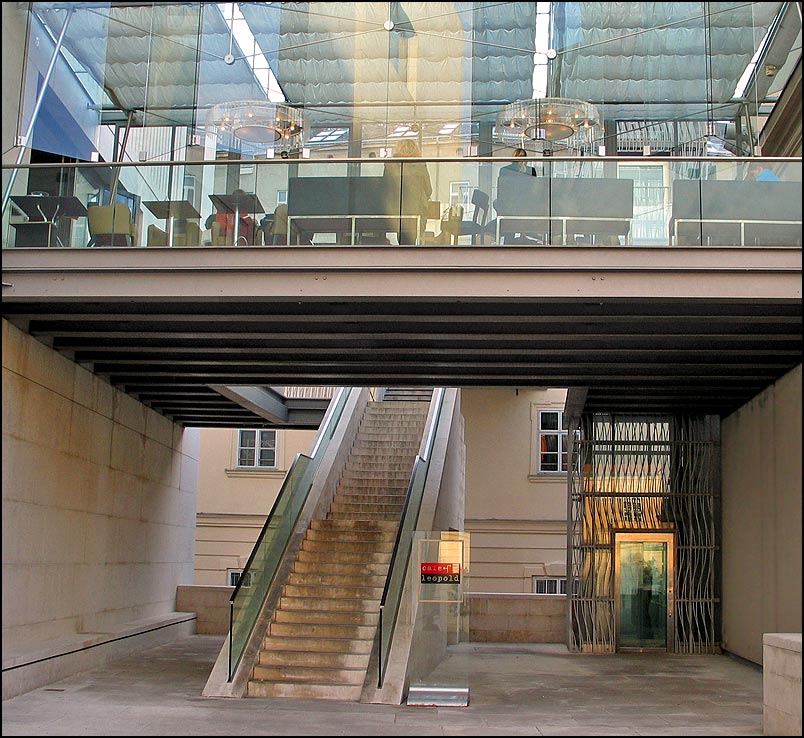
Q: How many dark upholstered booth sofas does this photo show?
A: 3